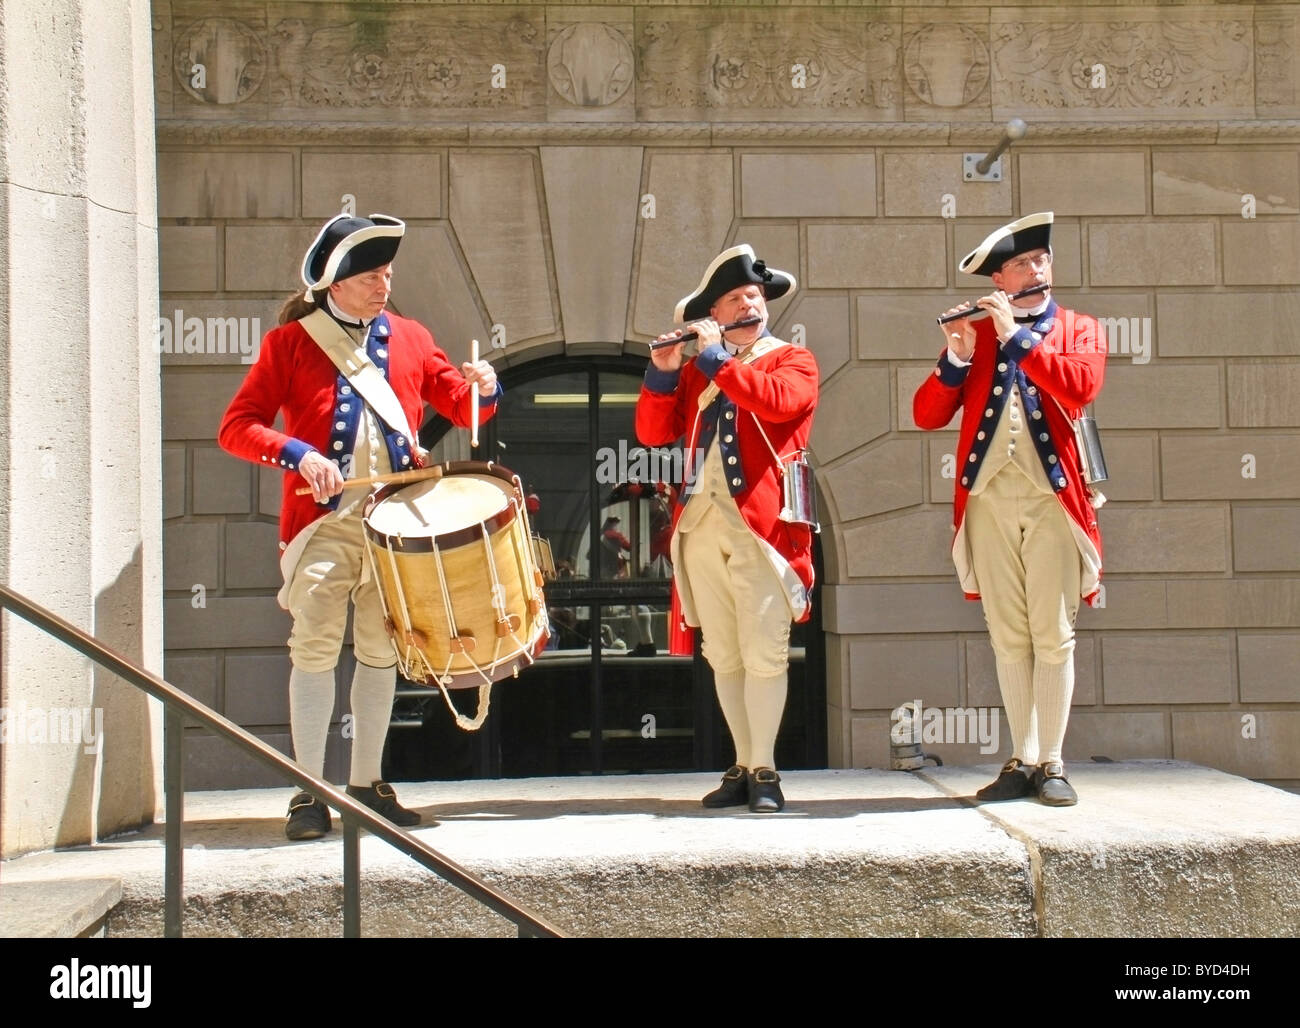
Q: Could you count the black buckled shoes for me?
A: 6